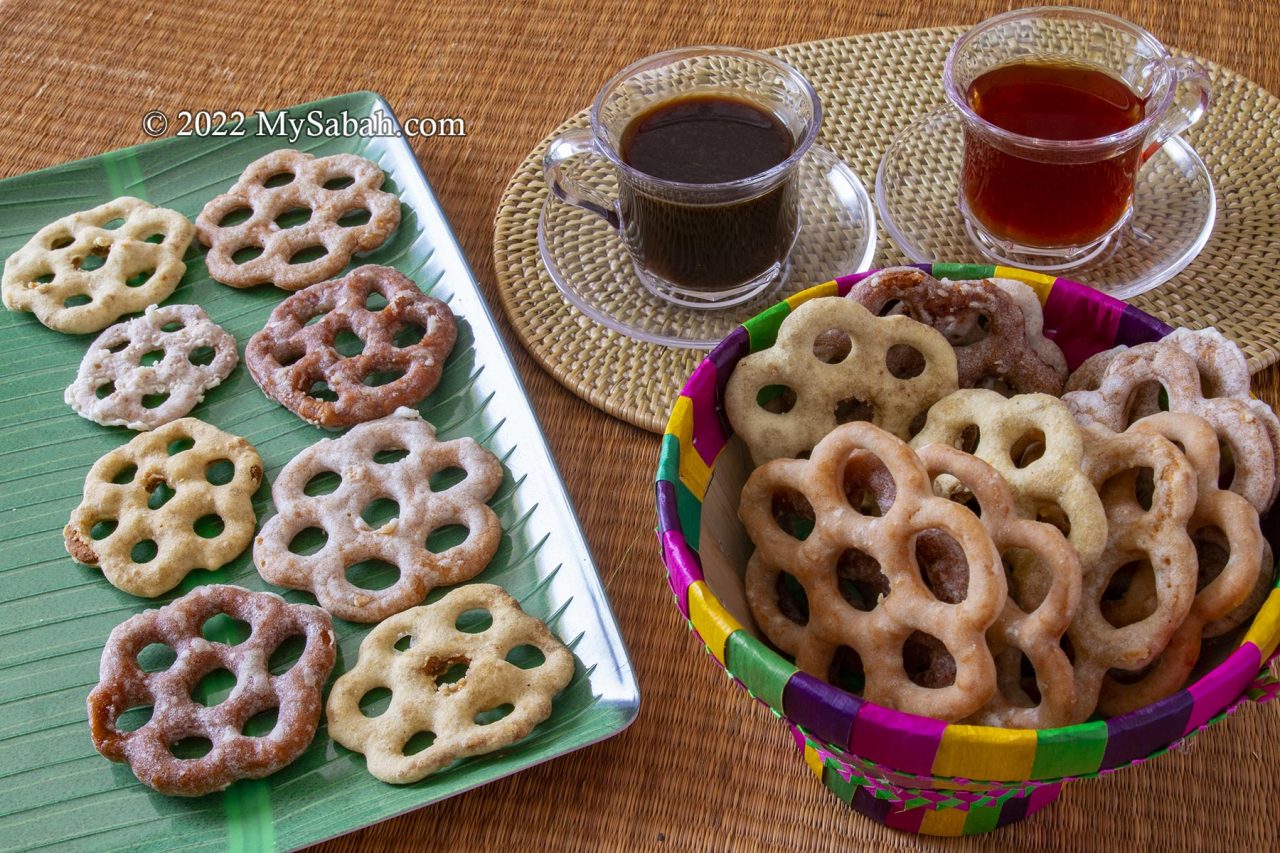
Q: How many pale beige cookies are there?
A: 5